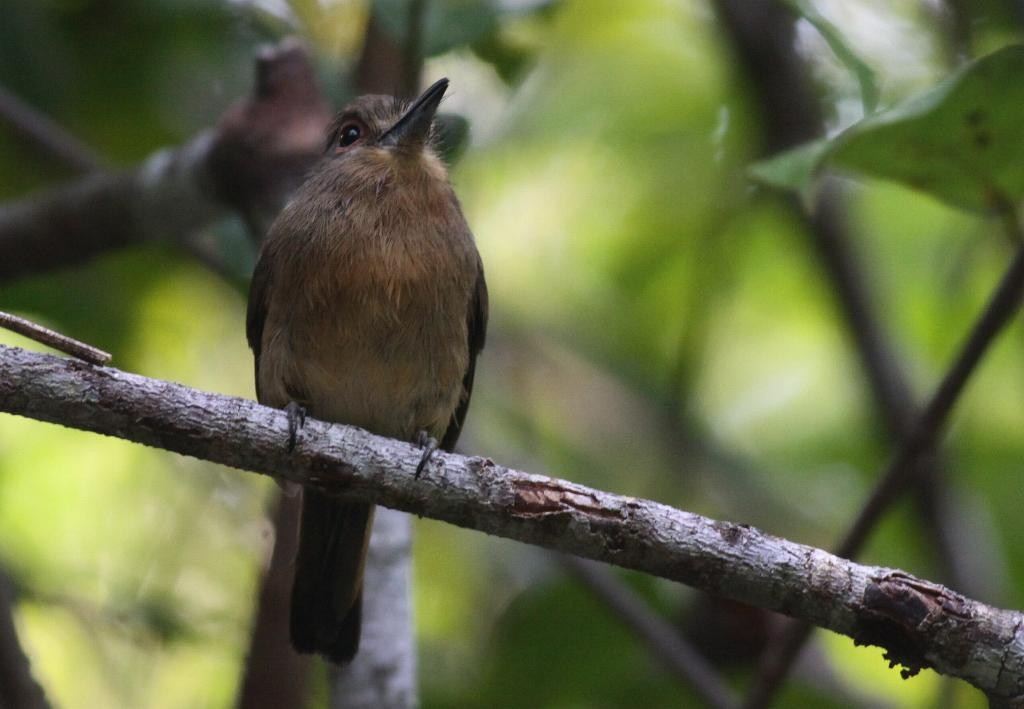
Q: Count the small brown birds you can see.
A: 1